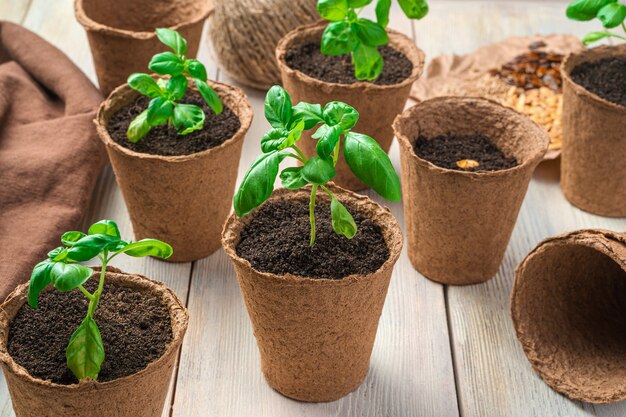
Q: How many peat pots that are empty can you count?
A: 2